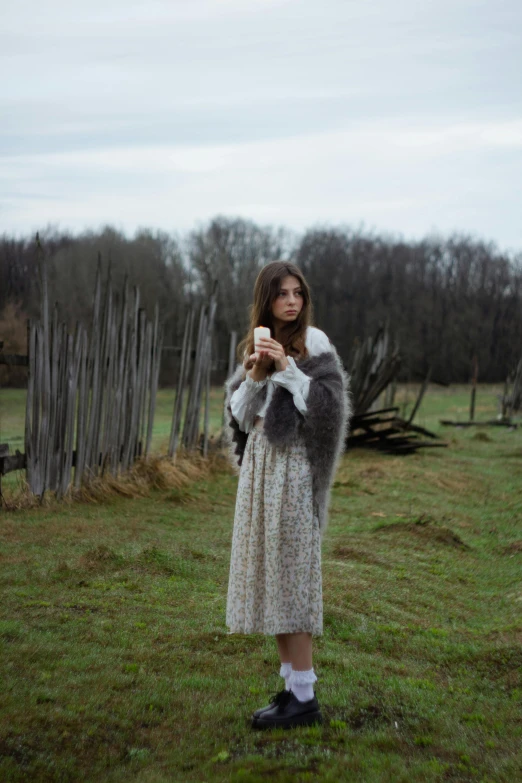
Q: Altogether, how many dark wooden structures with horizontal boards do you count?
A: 1